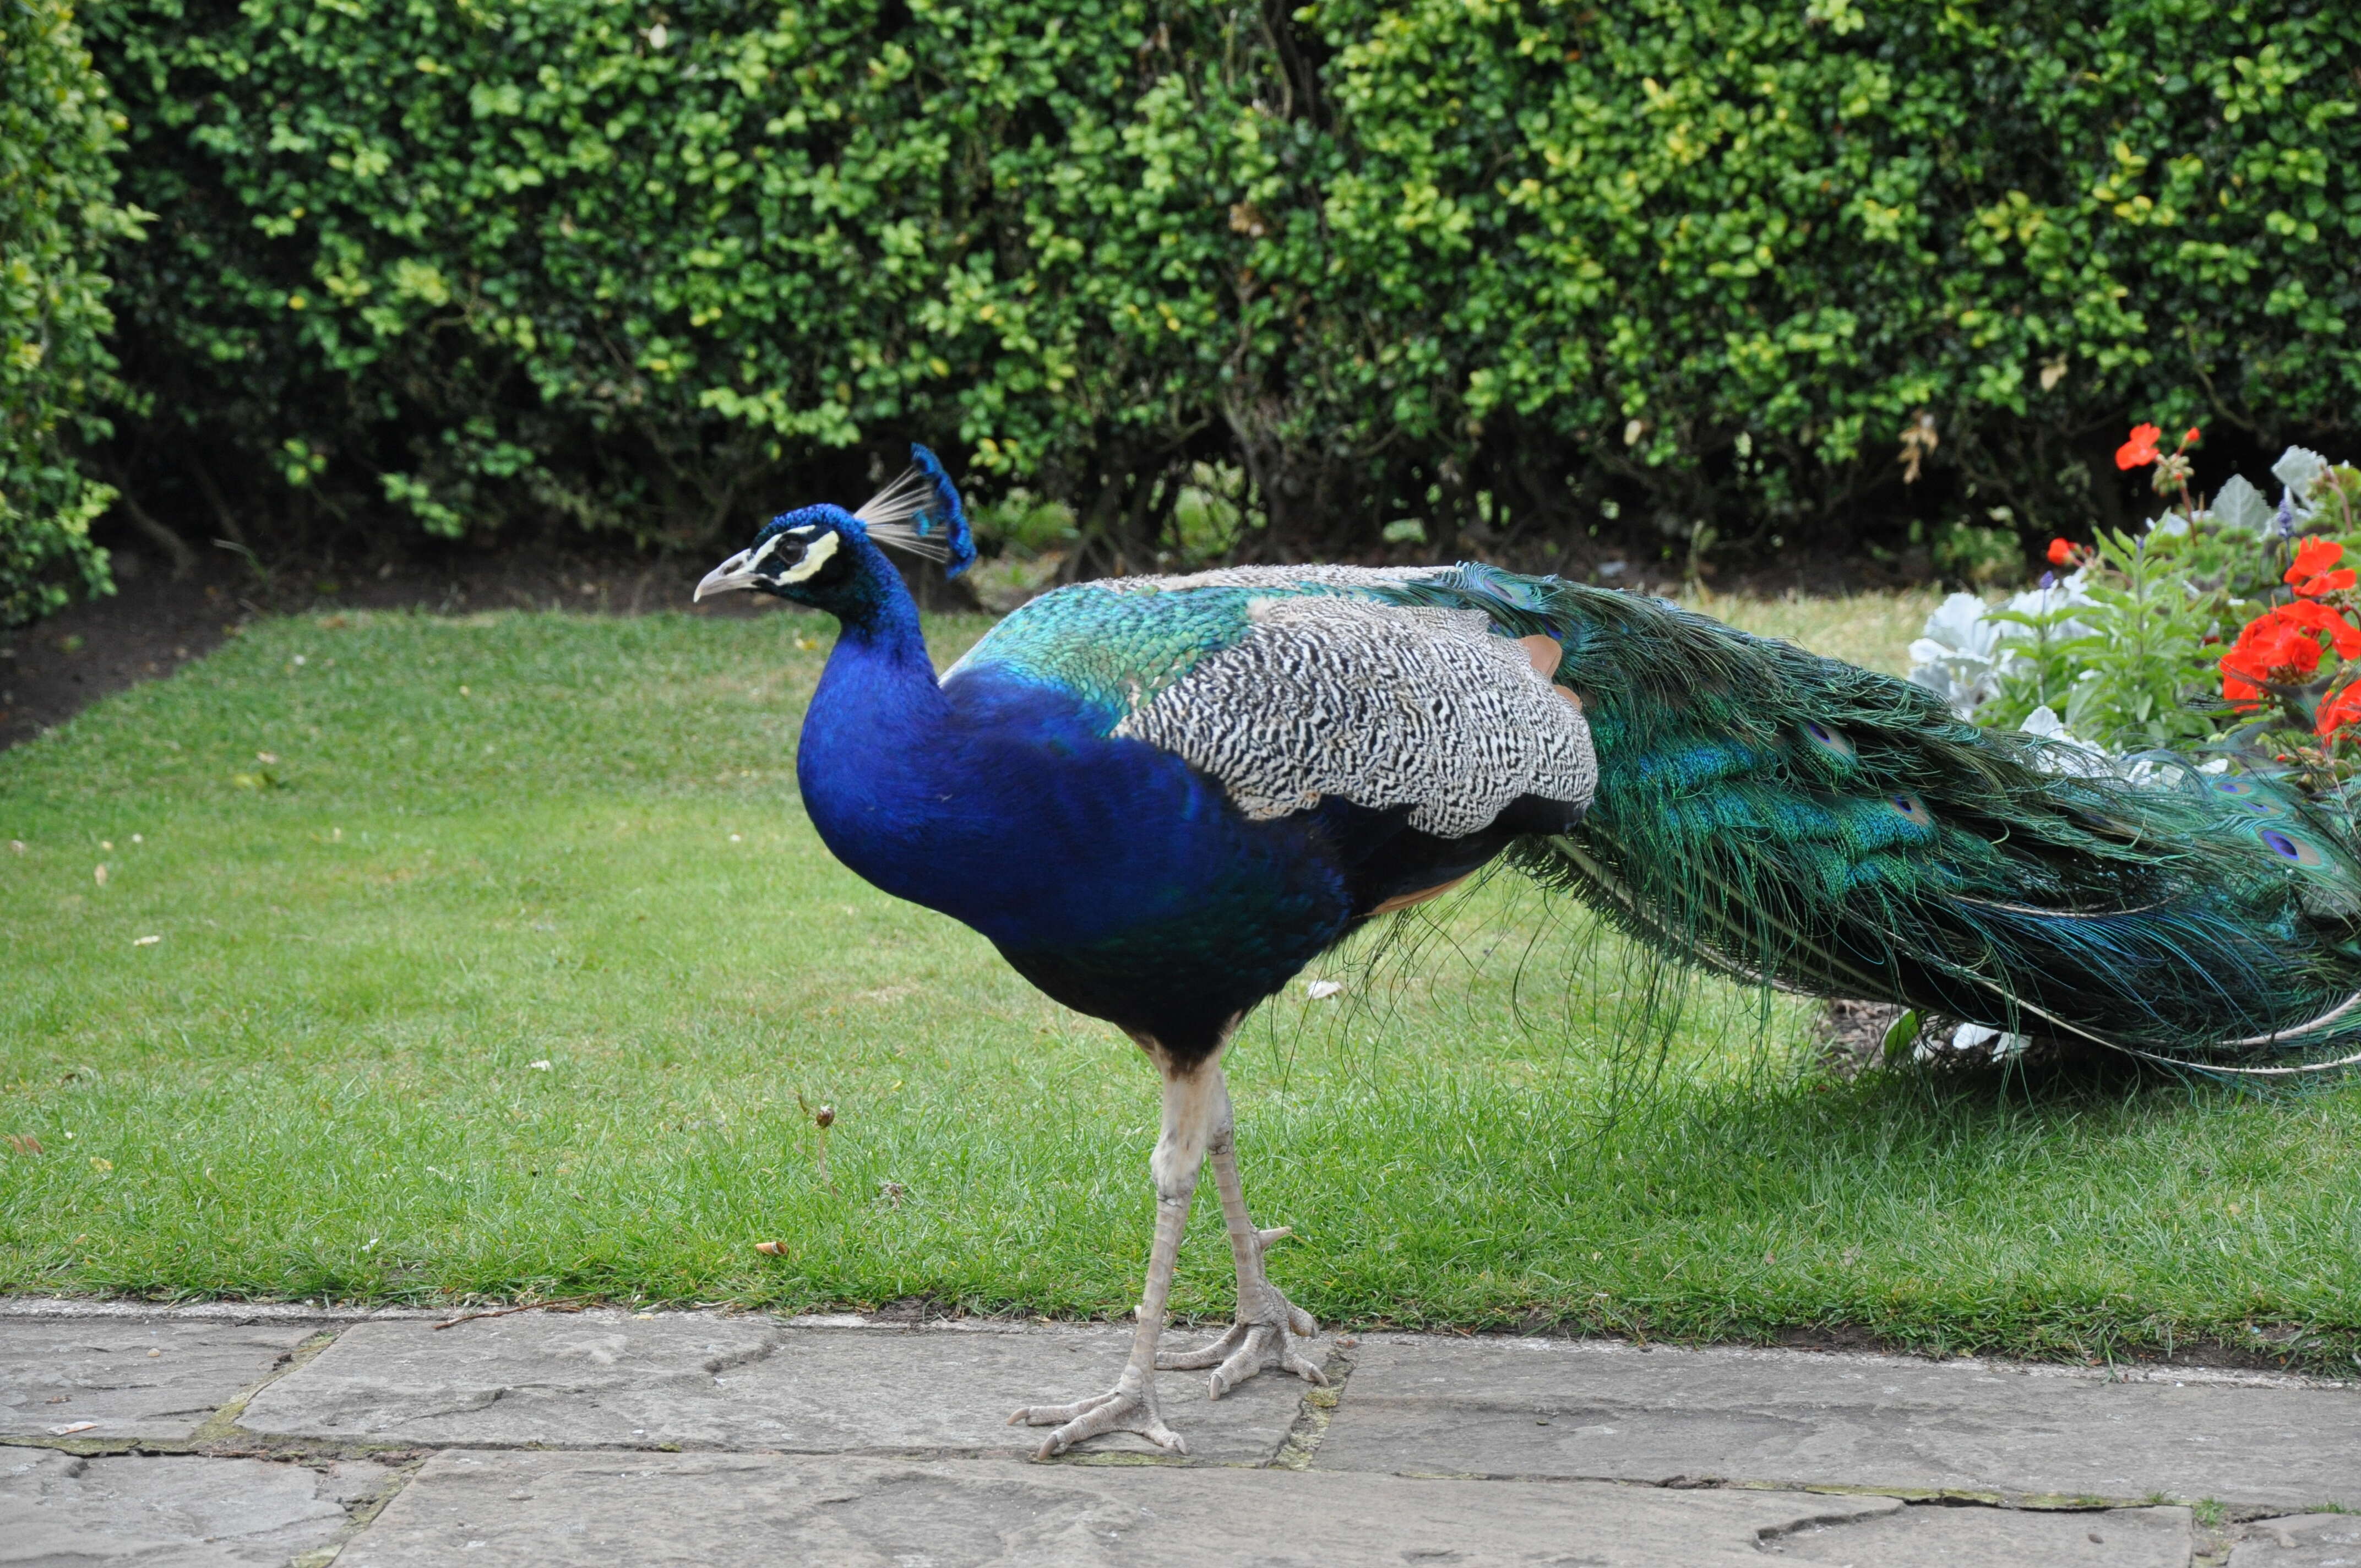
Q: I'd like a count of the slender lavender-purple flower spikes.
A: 3